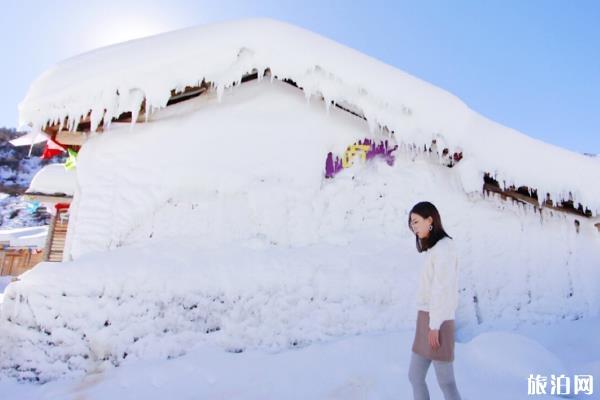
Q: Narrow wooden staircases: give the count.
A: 1